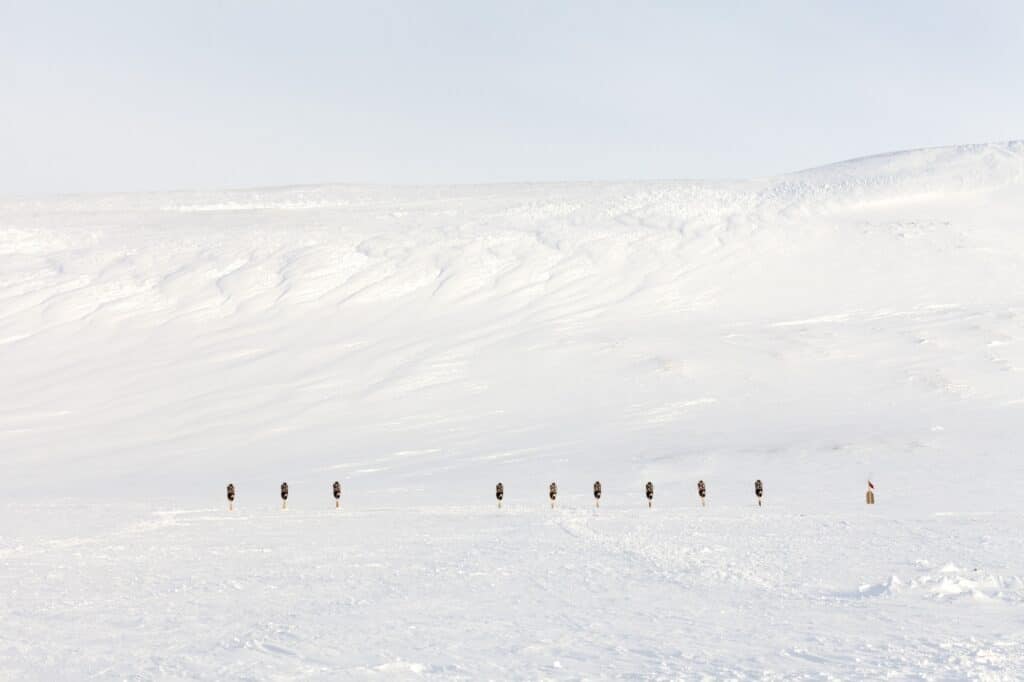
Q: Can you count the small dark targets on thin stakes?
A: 9